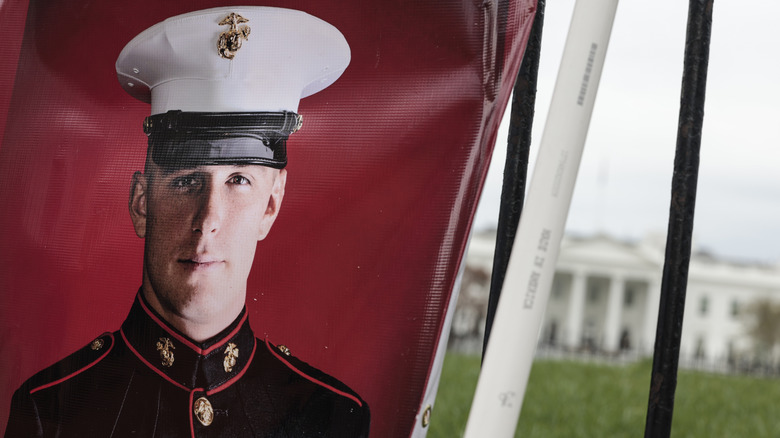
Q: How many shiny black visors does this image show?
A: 1